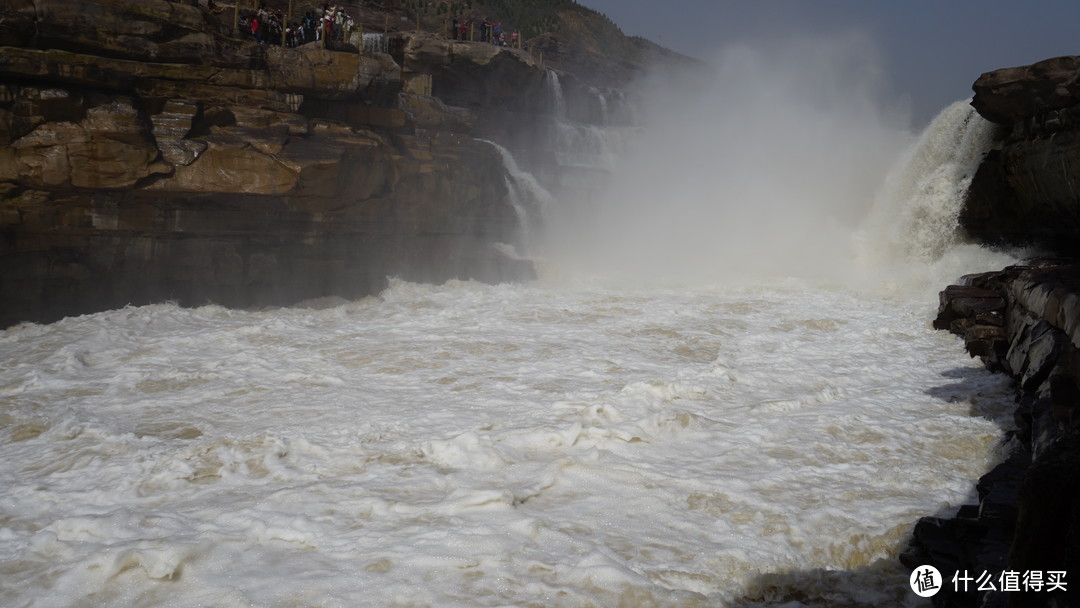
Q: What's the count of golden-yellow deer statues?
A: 0